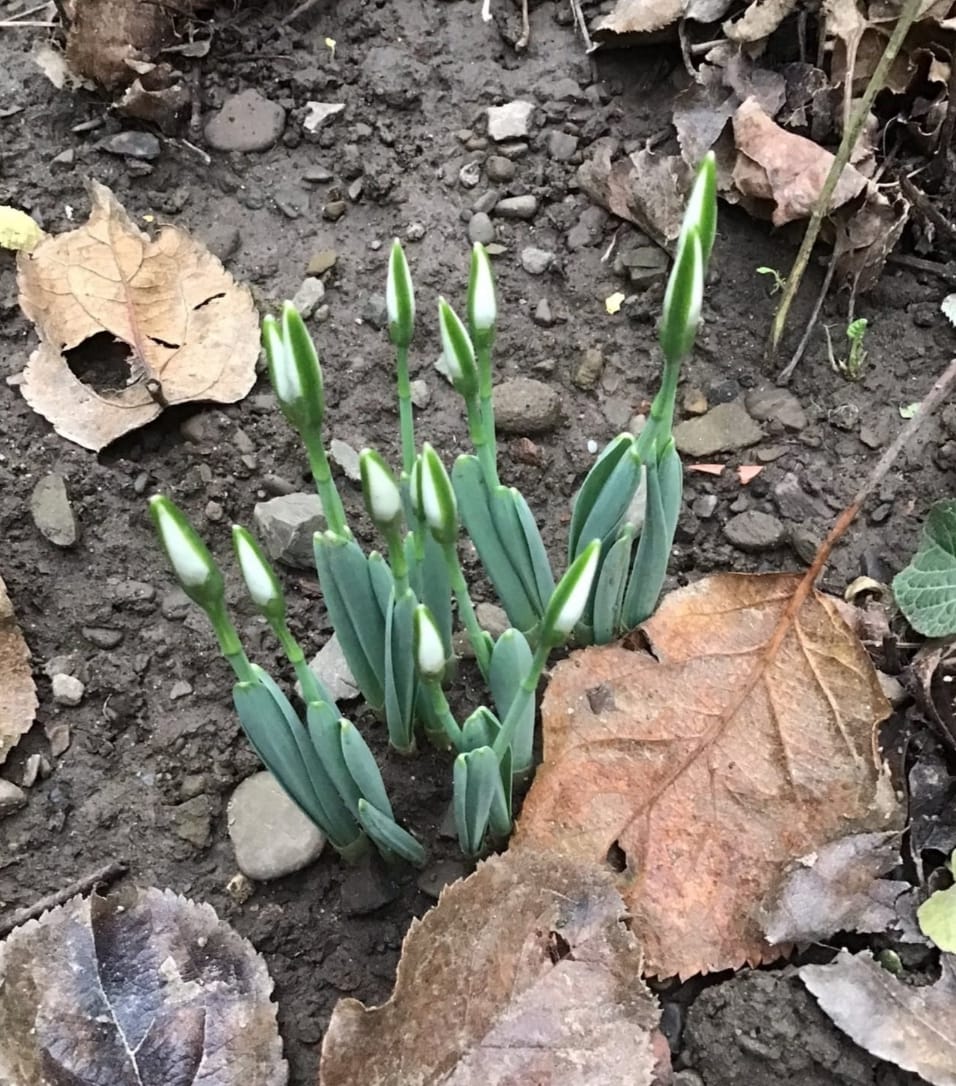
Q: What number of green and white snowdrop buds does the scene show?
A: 14